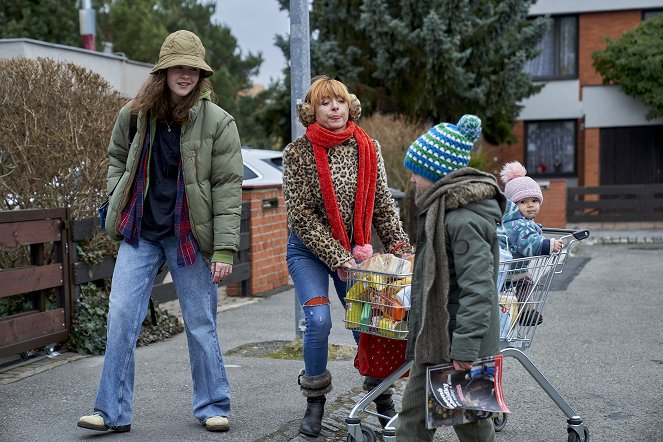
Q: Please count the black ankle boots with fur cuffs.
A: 2